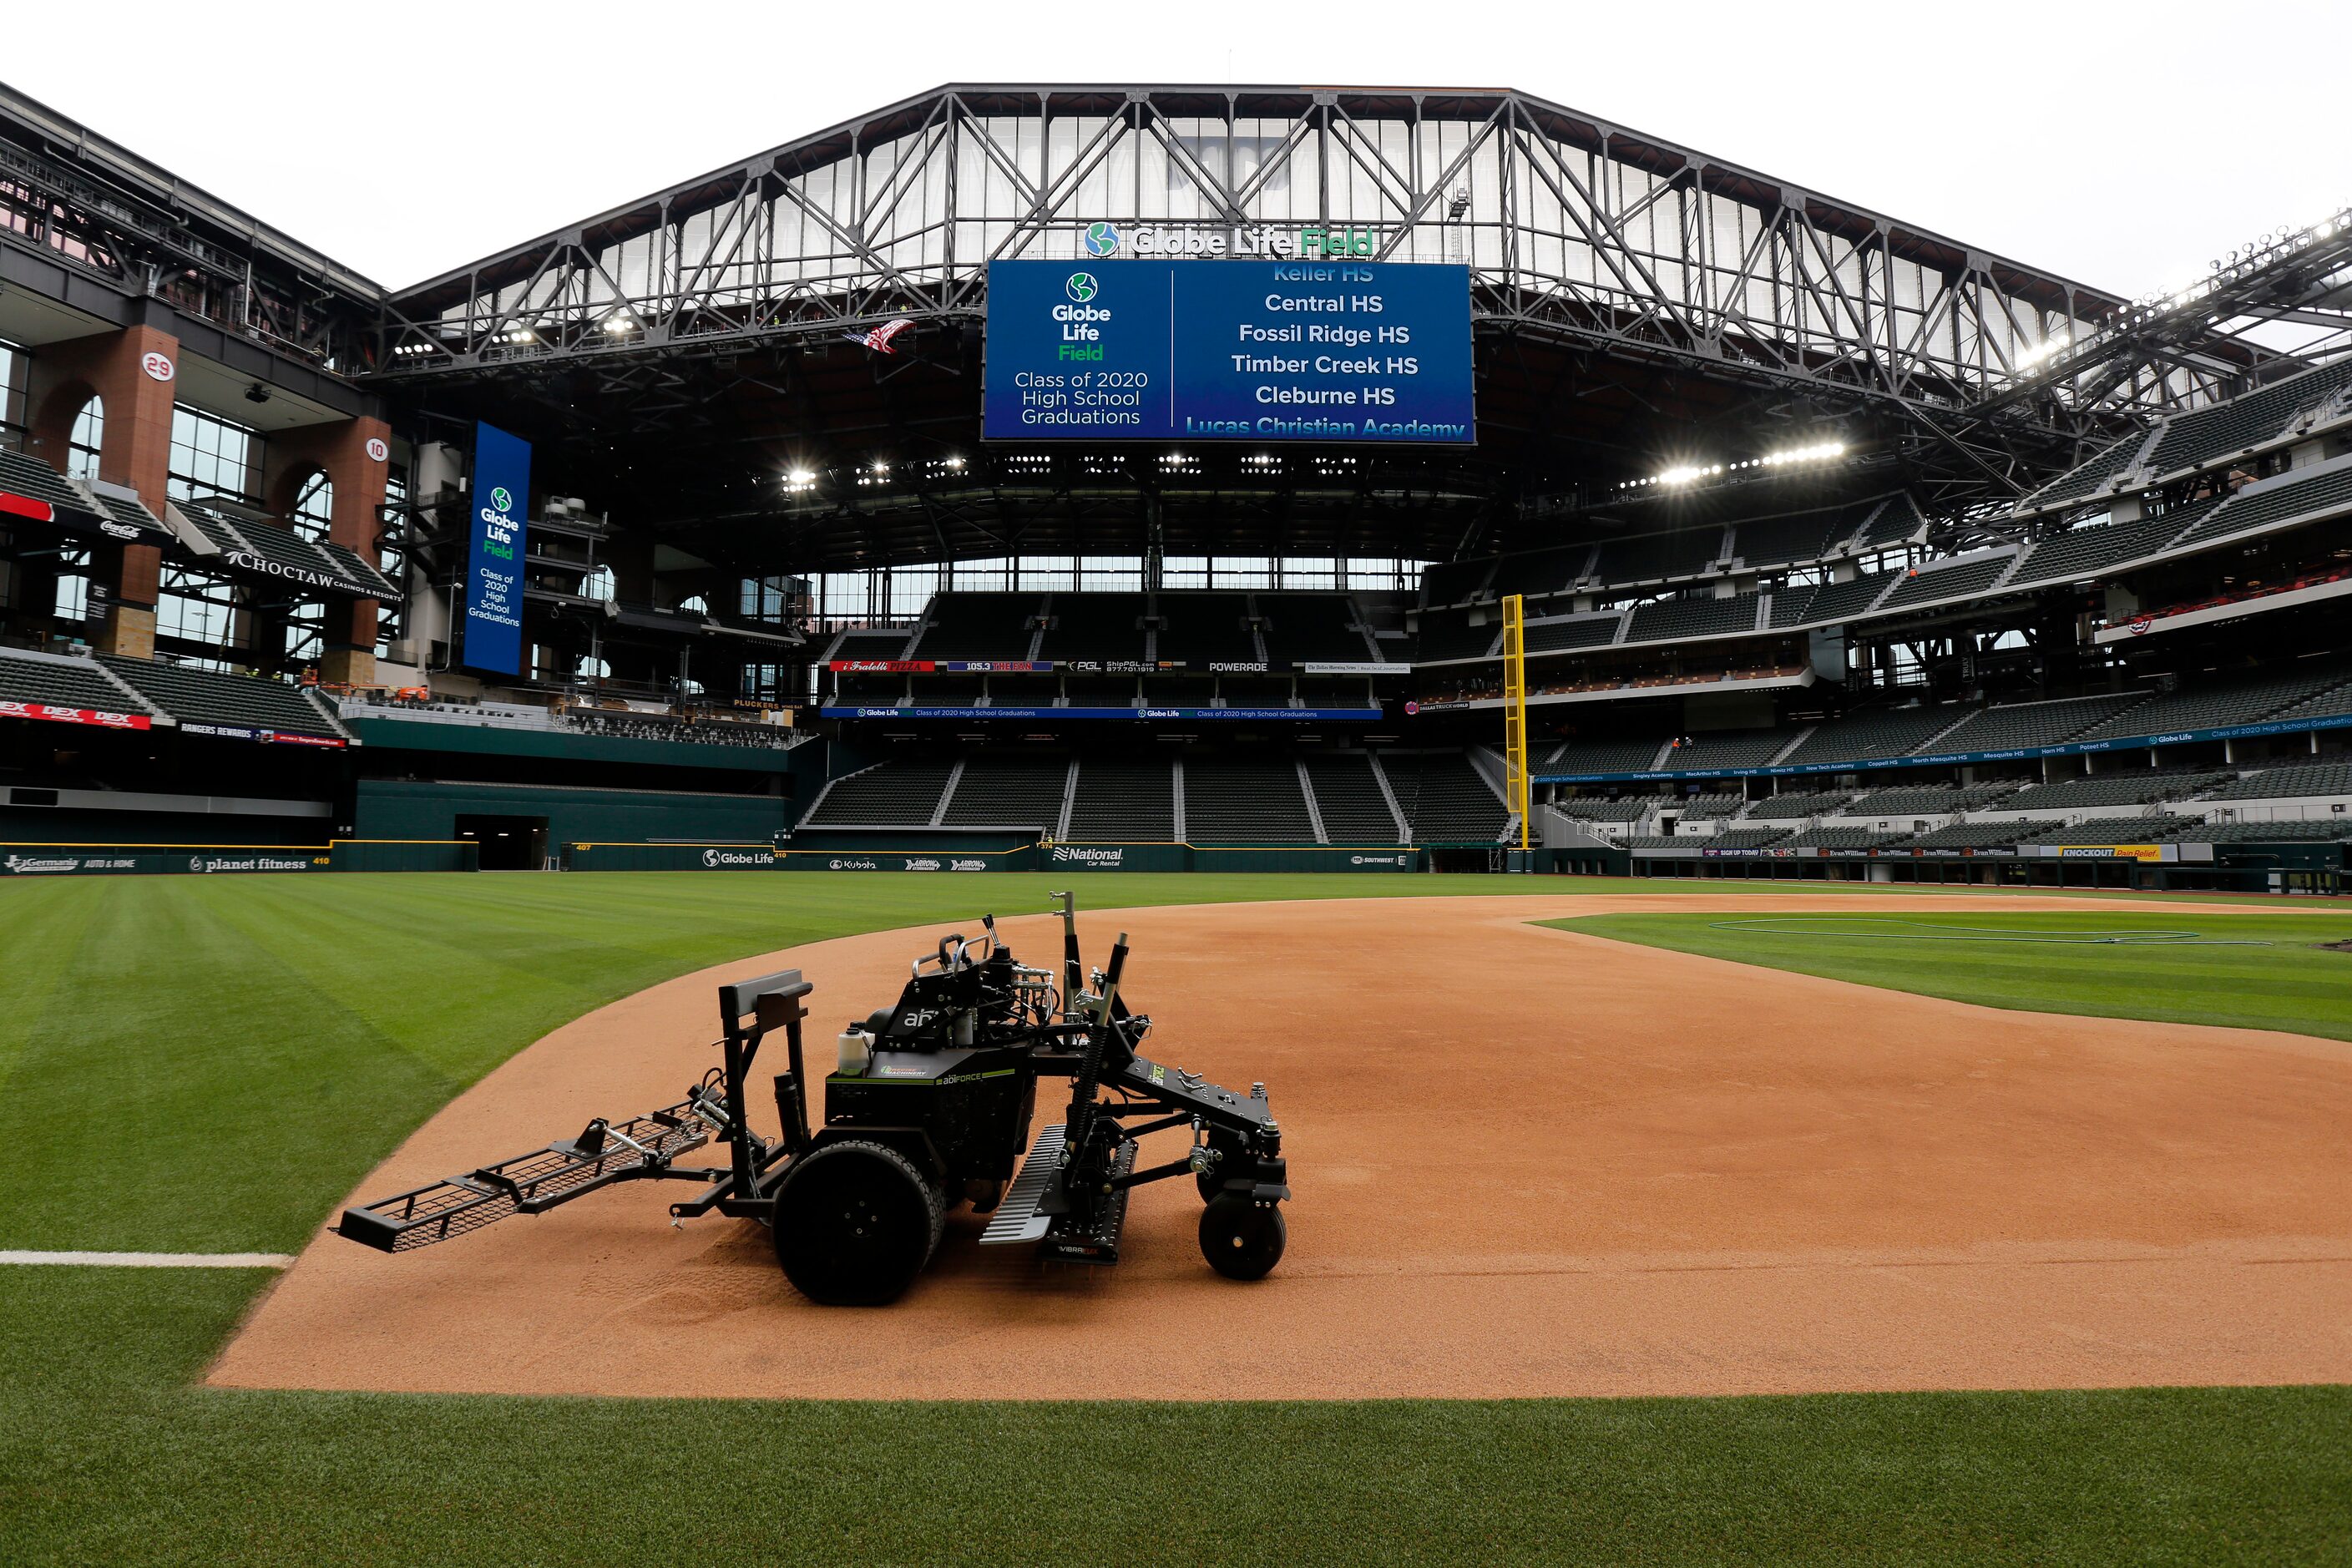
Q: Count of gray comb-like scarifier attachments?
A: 1